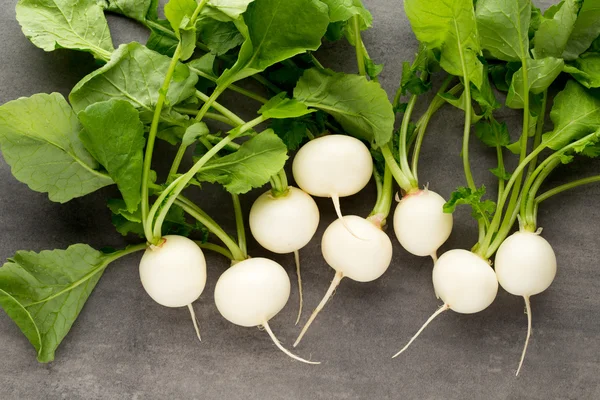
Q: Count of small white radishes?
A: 8